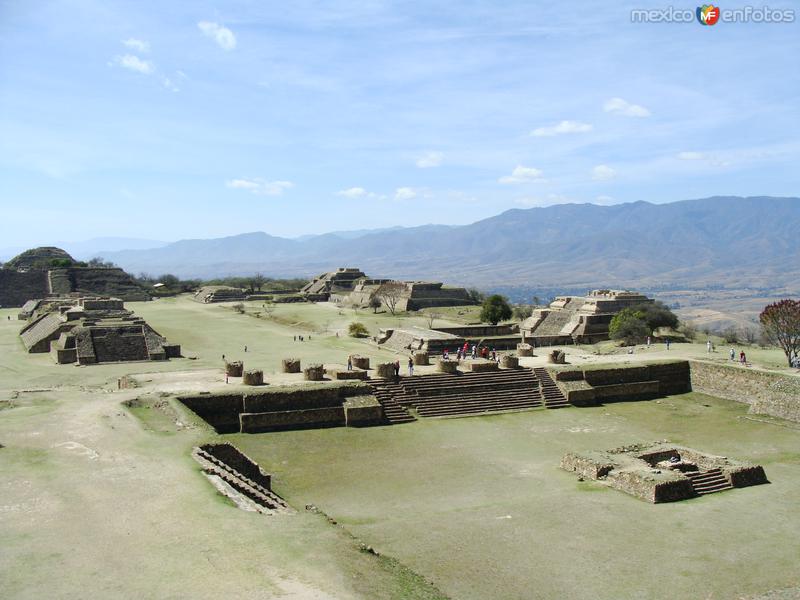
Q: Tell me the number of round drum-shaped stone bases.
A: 11